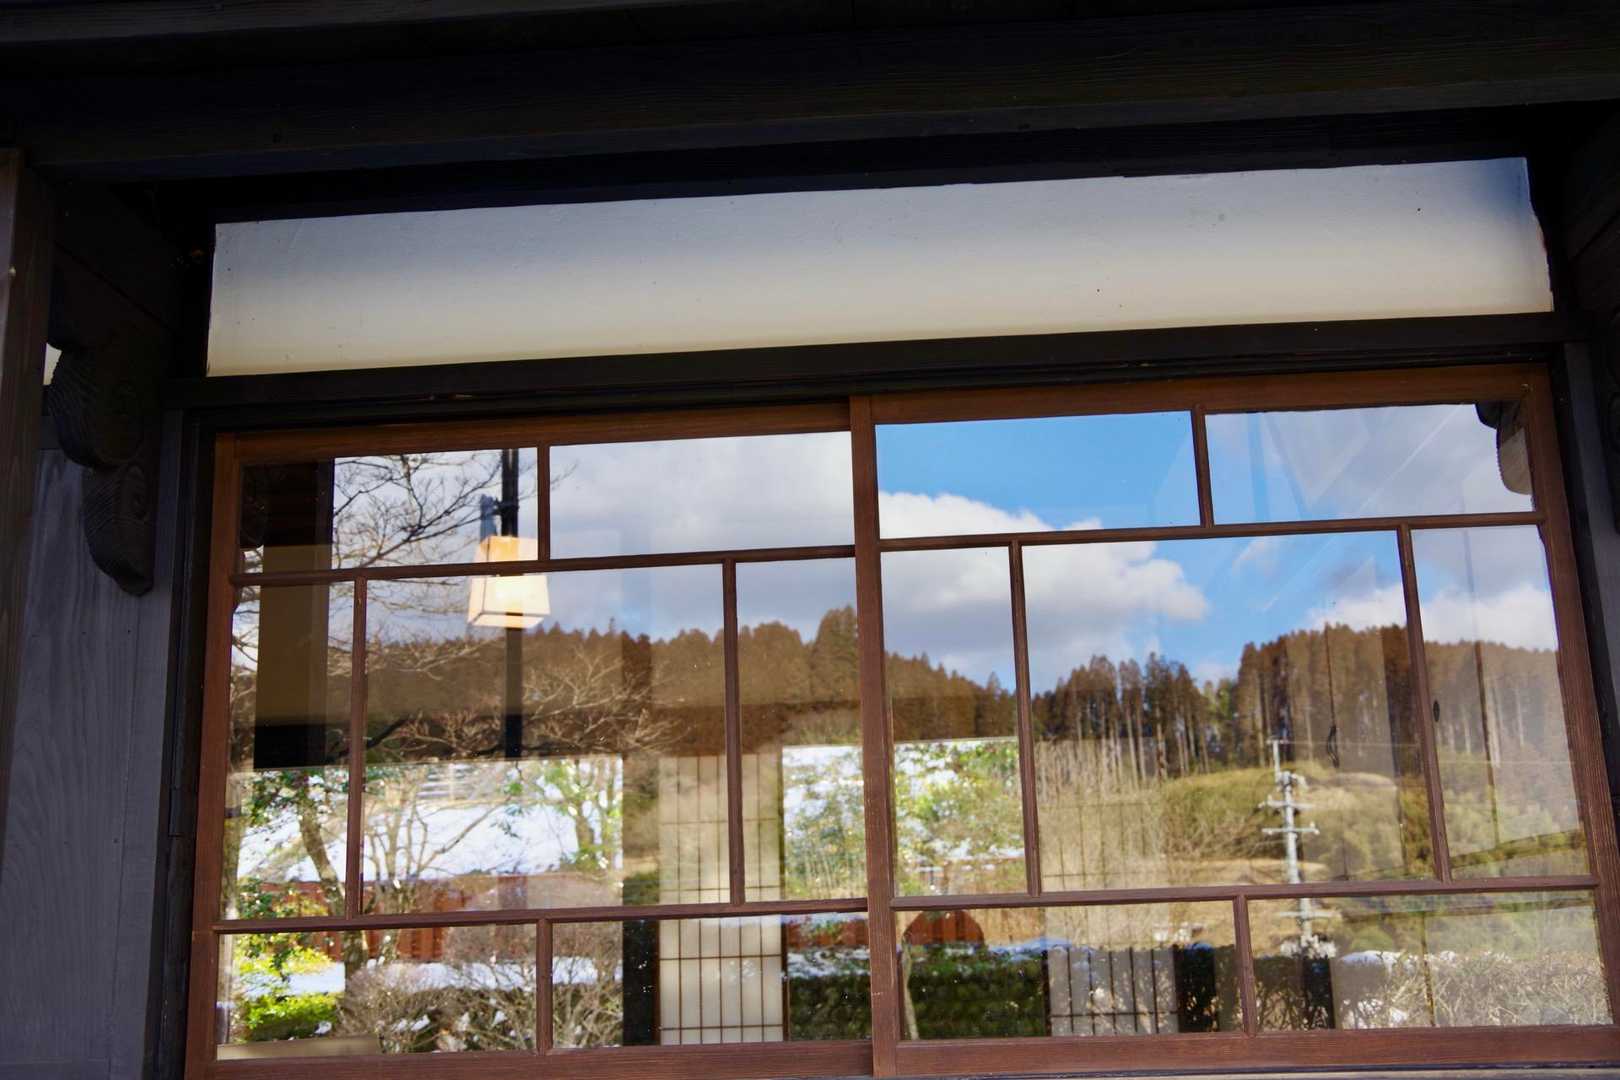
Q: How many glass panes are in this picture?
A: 14